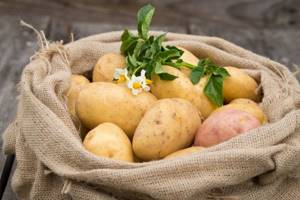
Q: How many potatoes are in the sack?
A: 11